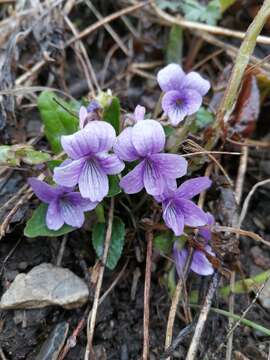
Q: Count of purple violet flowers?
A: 6